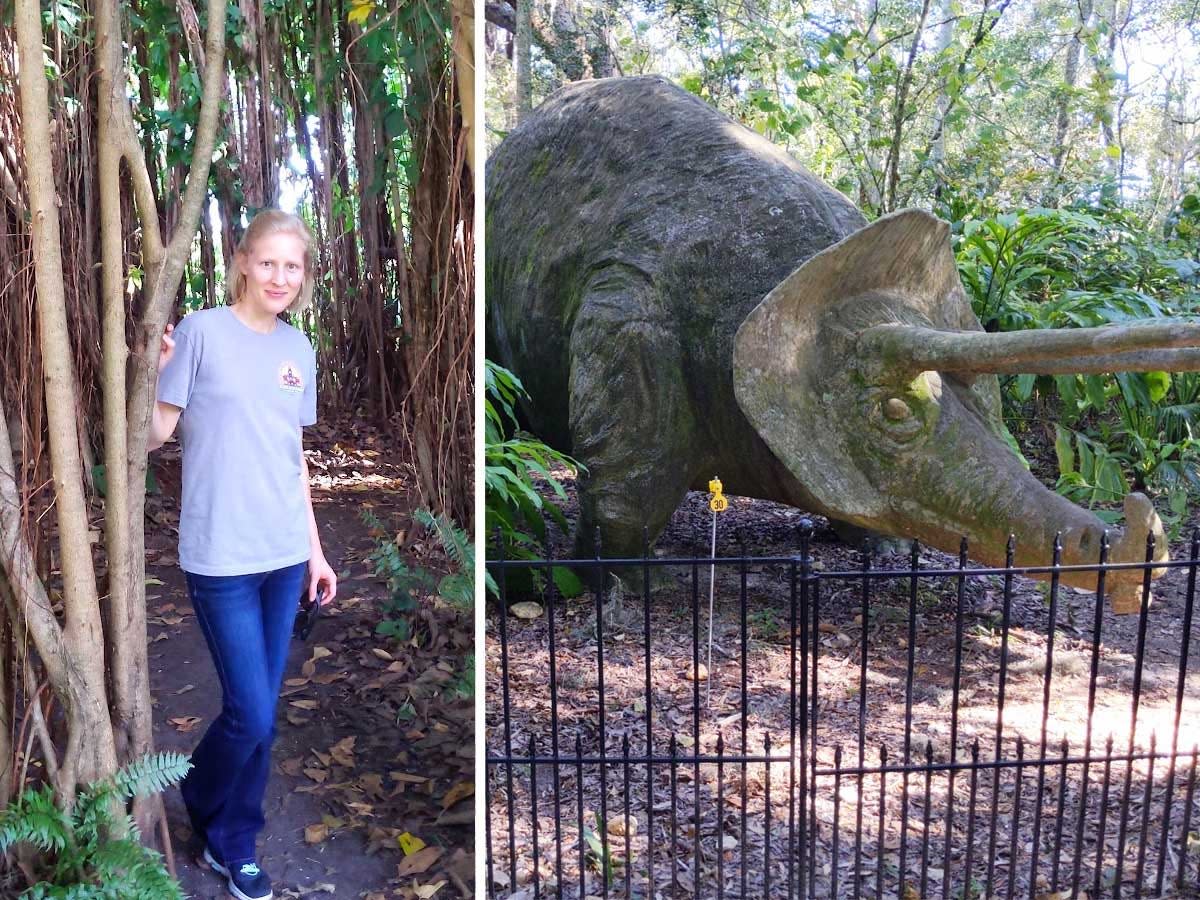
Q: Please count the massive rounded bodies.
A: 1